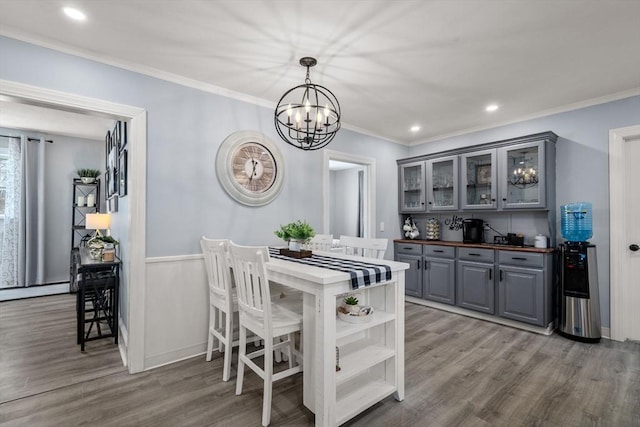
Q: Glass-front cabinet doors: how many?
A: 4